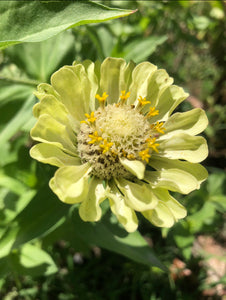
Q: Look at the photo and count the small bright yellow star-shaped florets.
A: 10